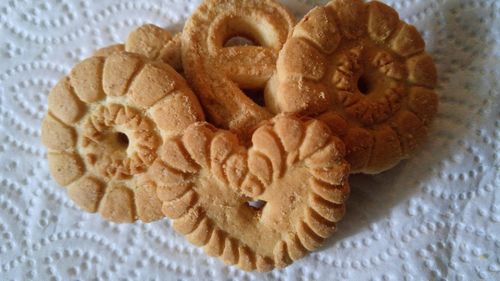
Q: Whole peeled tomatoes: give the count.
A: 0